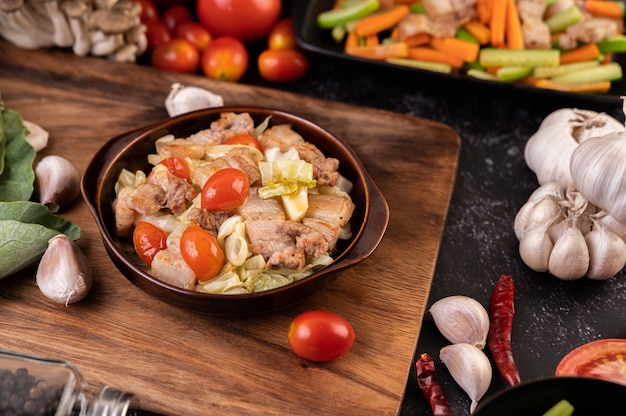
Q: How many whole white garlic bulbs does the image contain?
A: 3